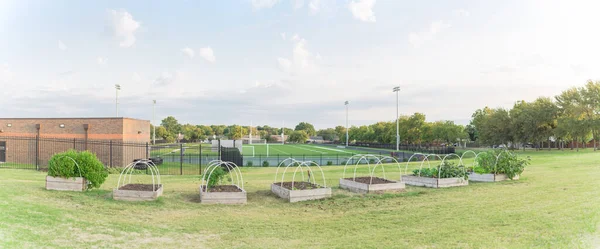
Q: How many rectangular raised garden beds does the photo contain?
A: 7